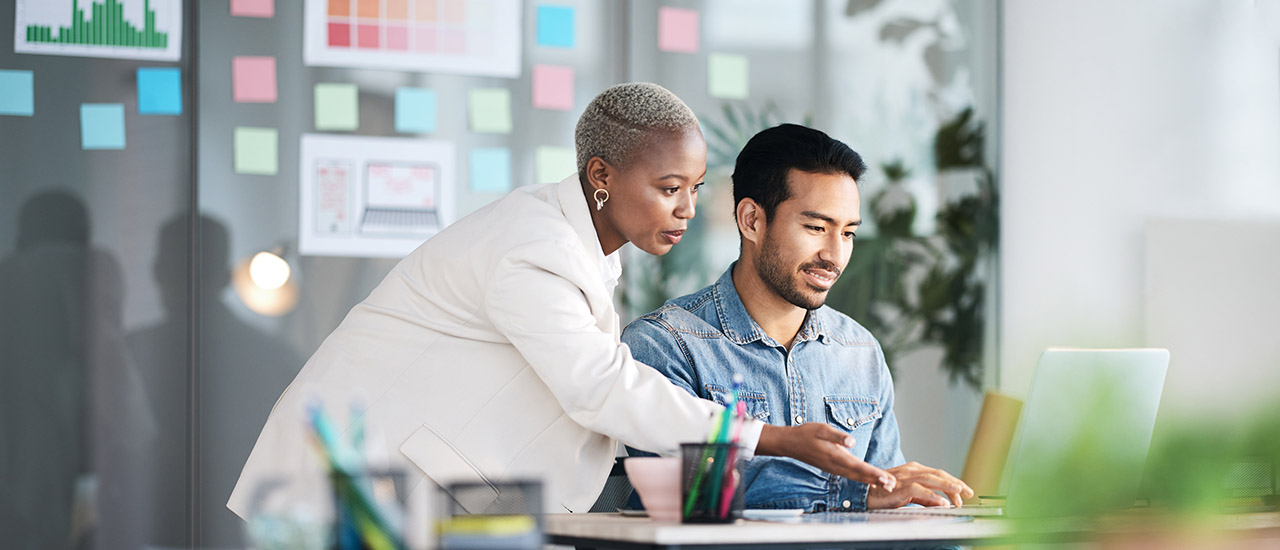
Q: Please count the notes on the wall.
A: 15